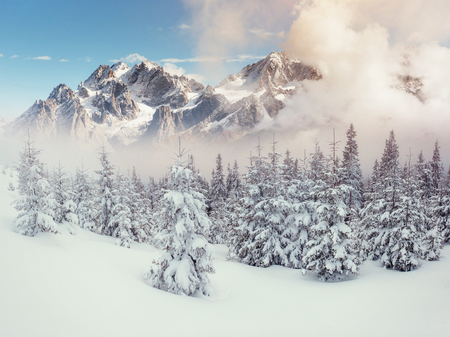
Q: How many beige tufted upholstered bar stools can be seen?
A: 0